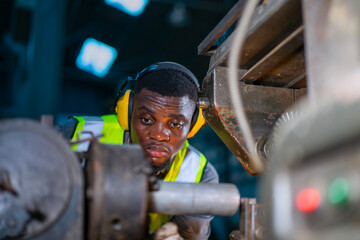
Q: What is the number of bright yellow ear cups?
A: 2